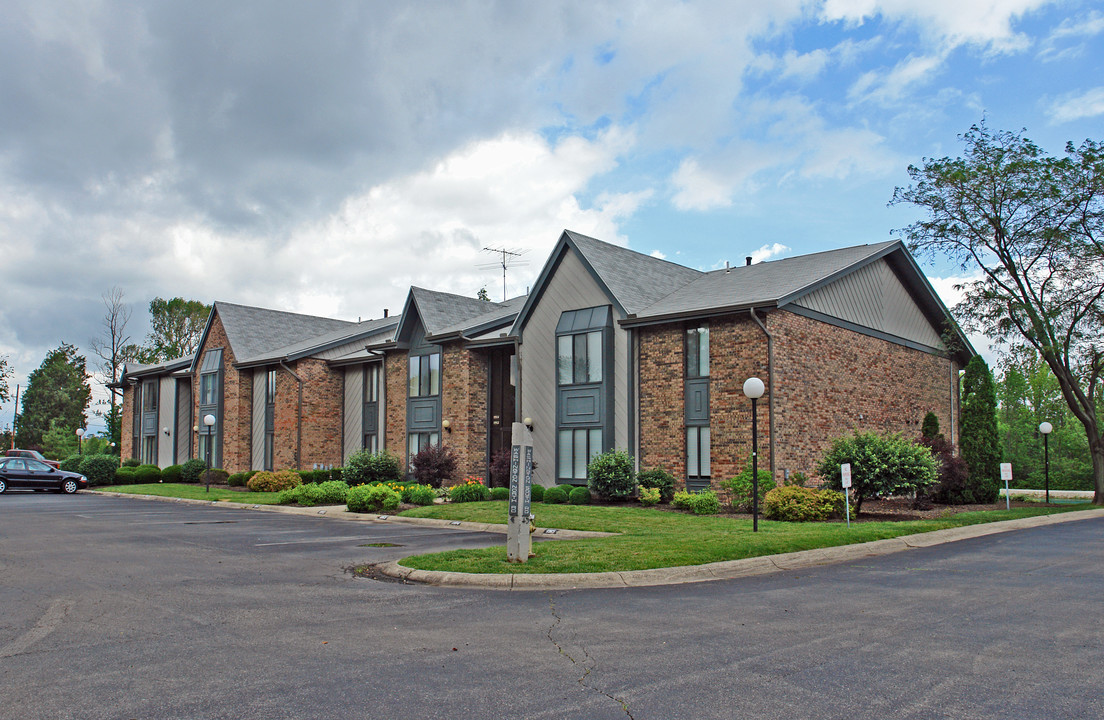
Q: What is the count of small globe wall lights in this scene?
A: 4